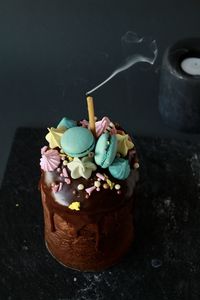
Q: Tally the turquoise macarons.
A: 2